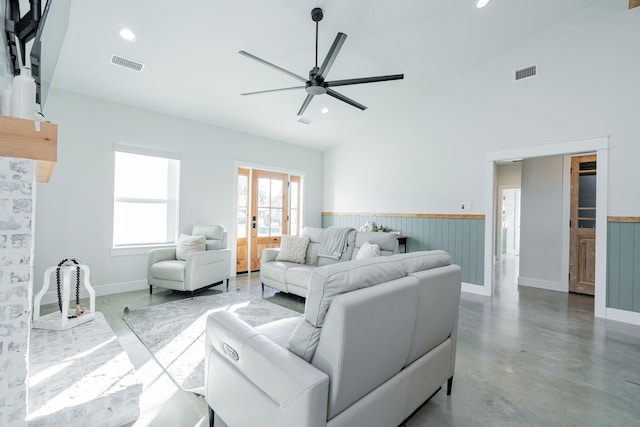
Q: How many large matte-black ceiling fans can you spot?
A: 1